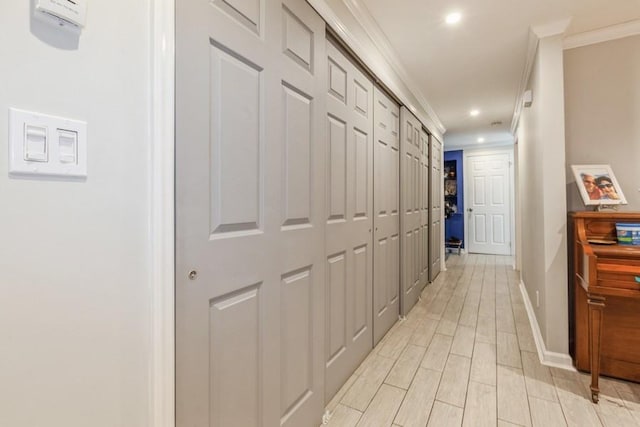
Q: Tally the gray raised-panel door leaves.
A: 6